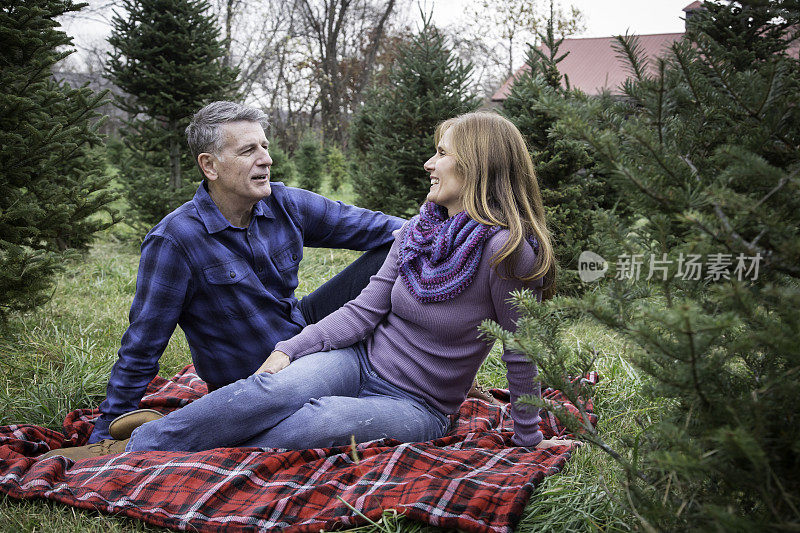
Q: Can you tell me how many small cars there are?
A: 0